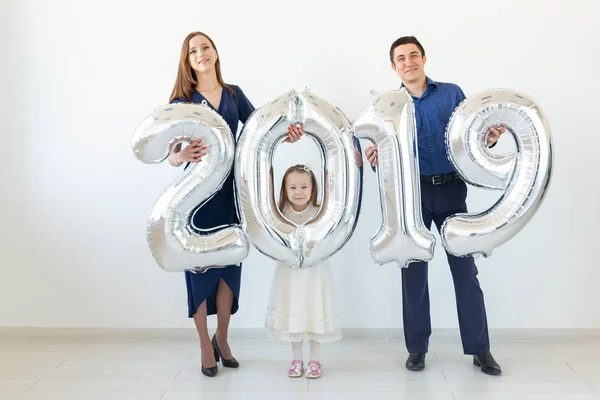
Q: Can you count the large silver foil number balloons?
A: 4